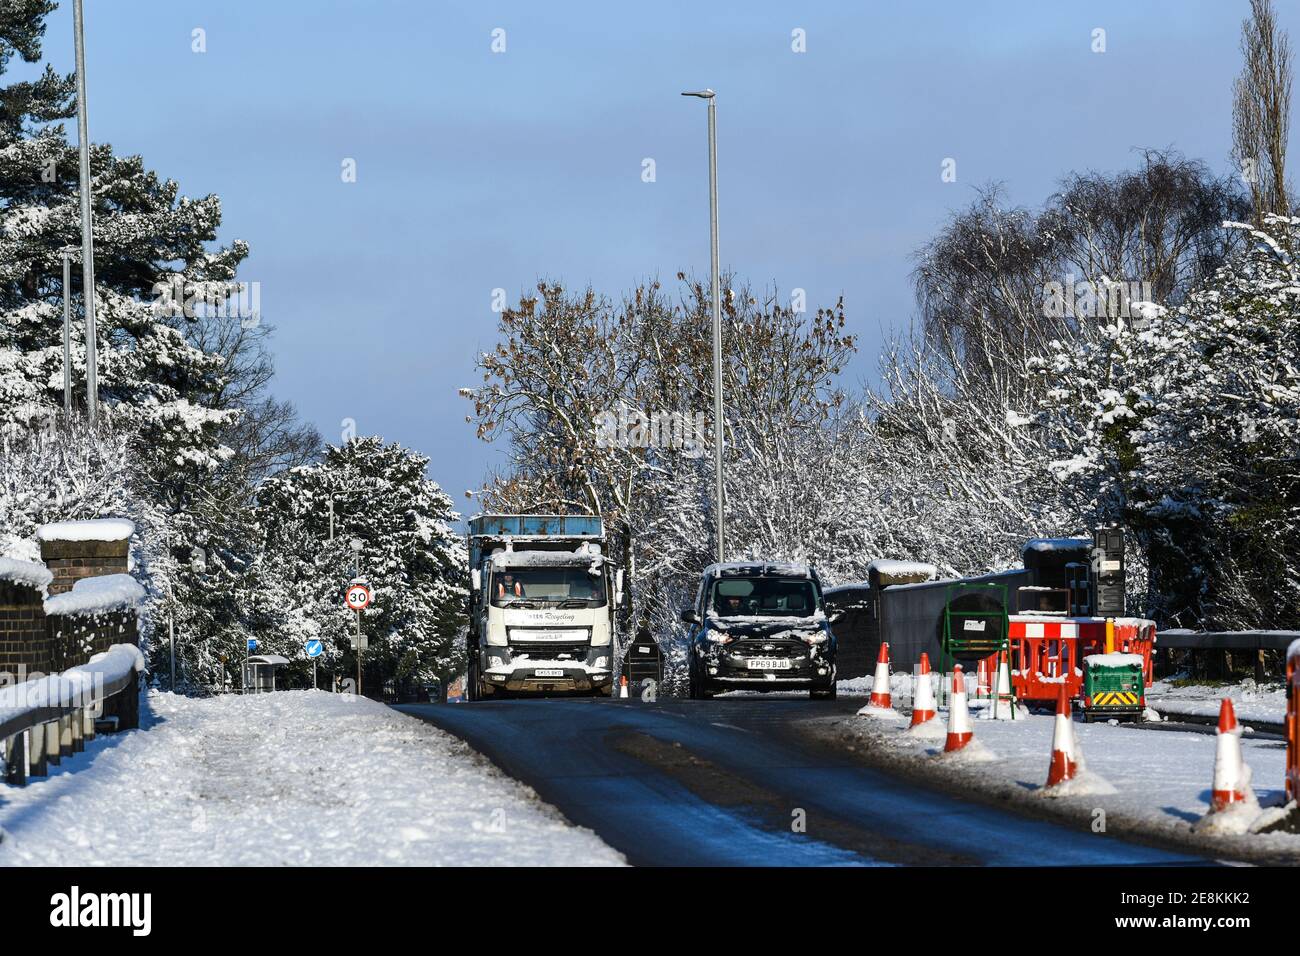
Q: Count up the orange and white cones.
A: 7